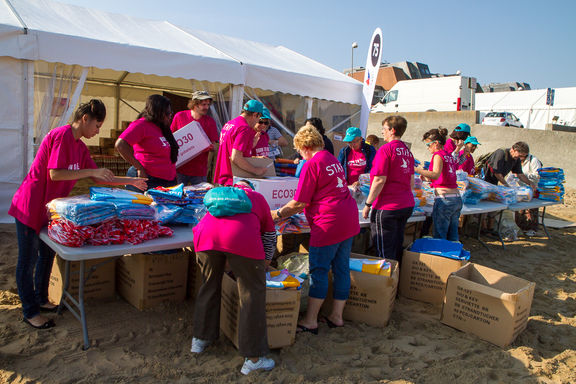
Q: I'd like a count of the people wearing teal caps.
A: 5